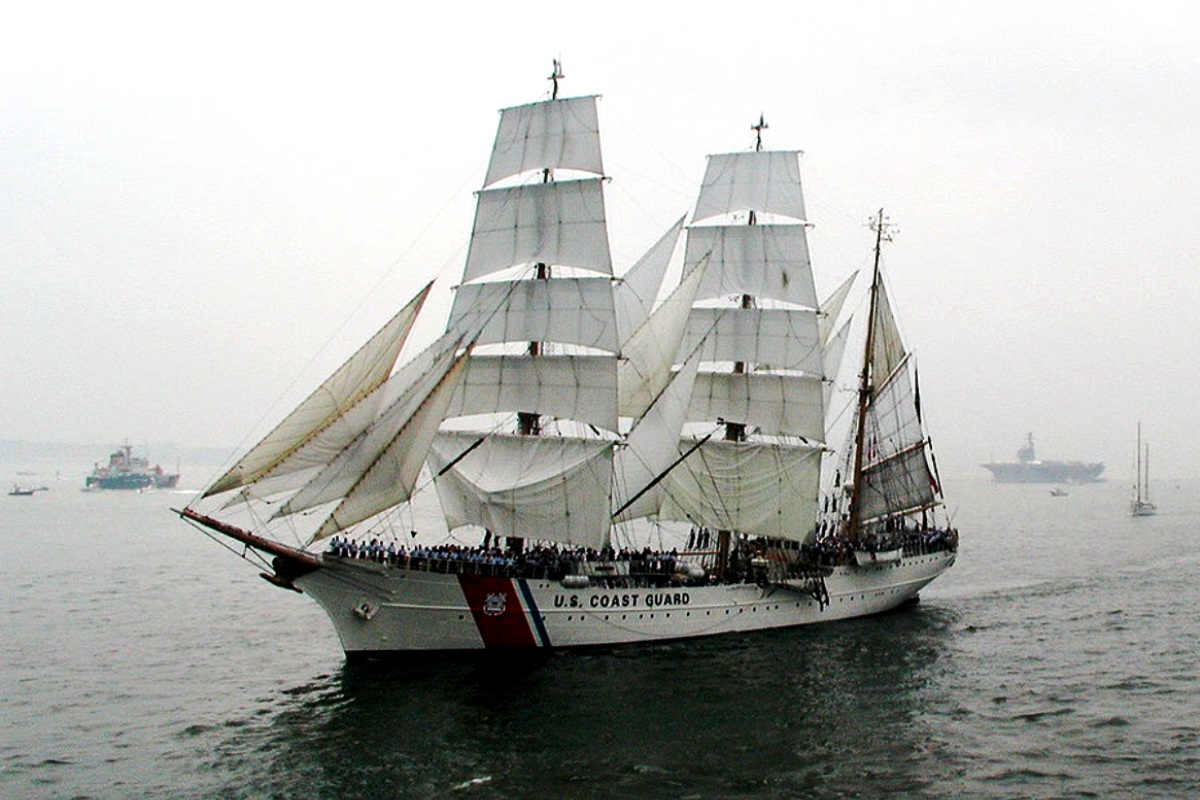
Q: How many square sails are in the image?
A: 10